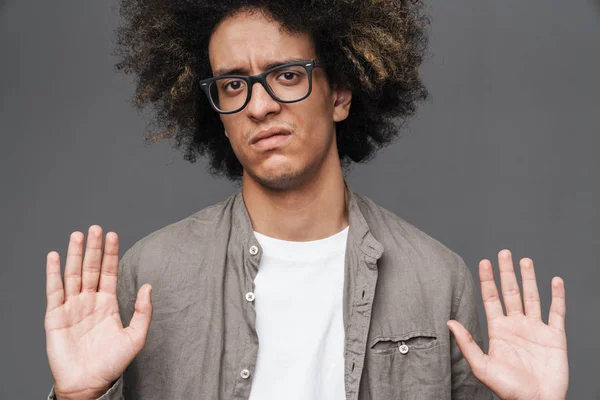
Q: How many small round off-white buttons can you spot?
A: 4